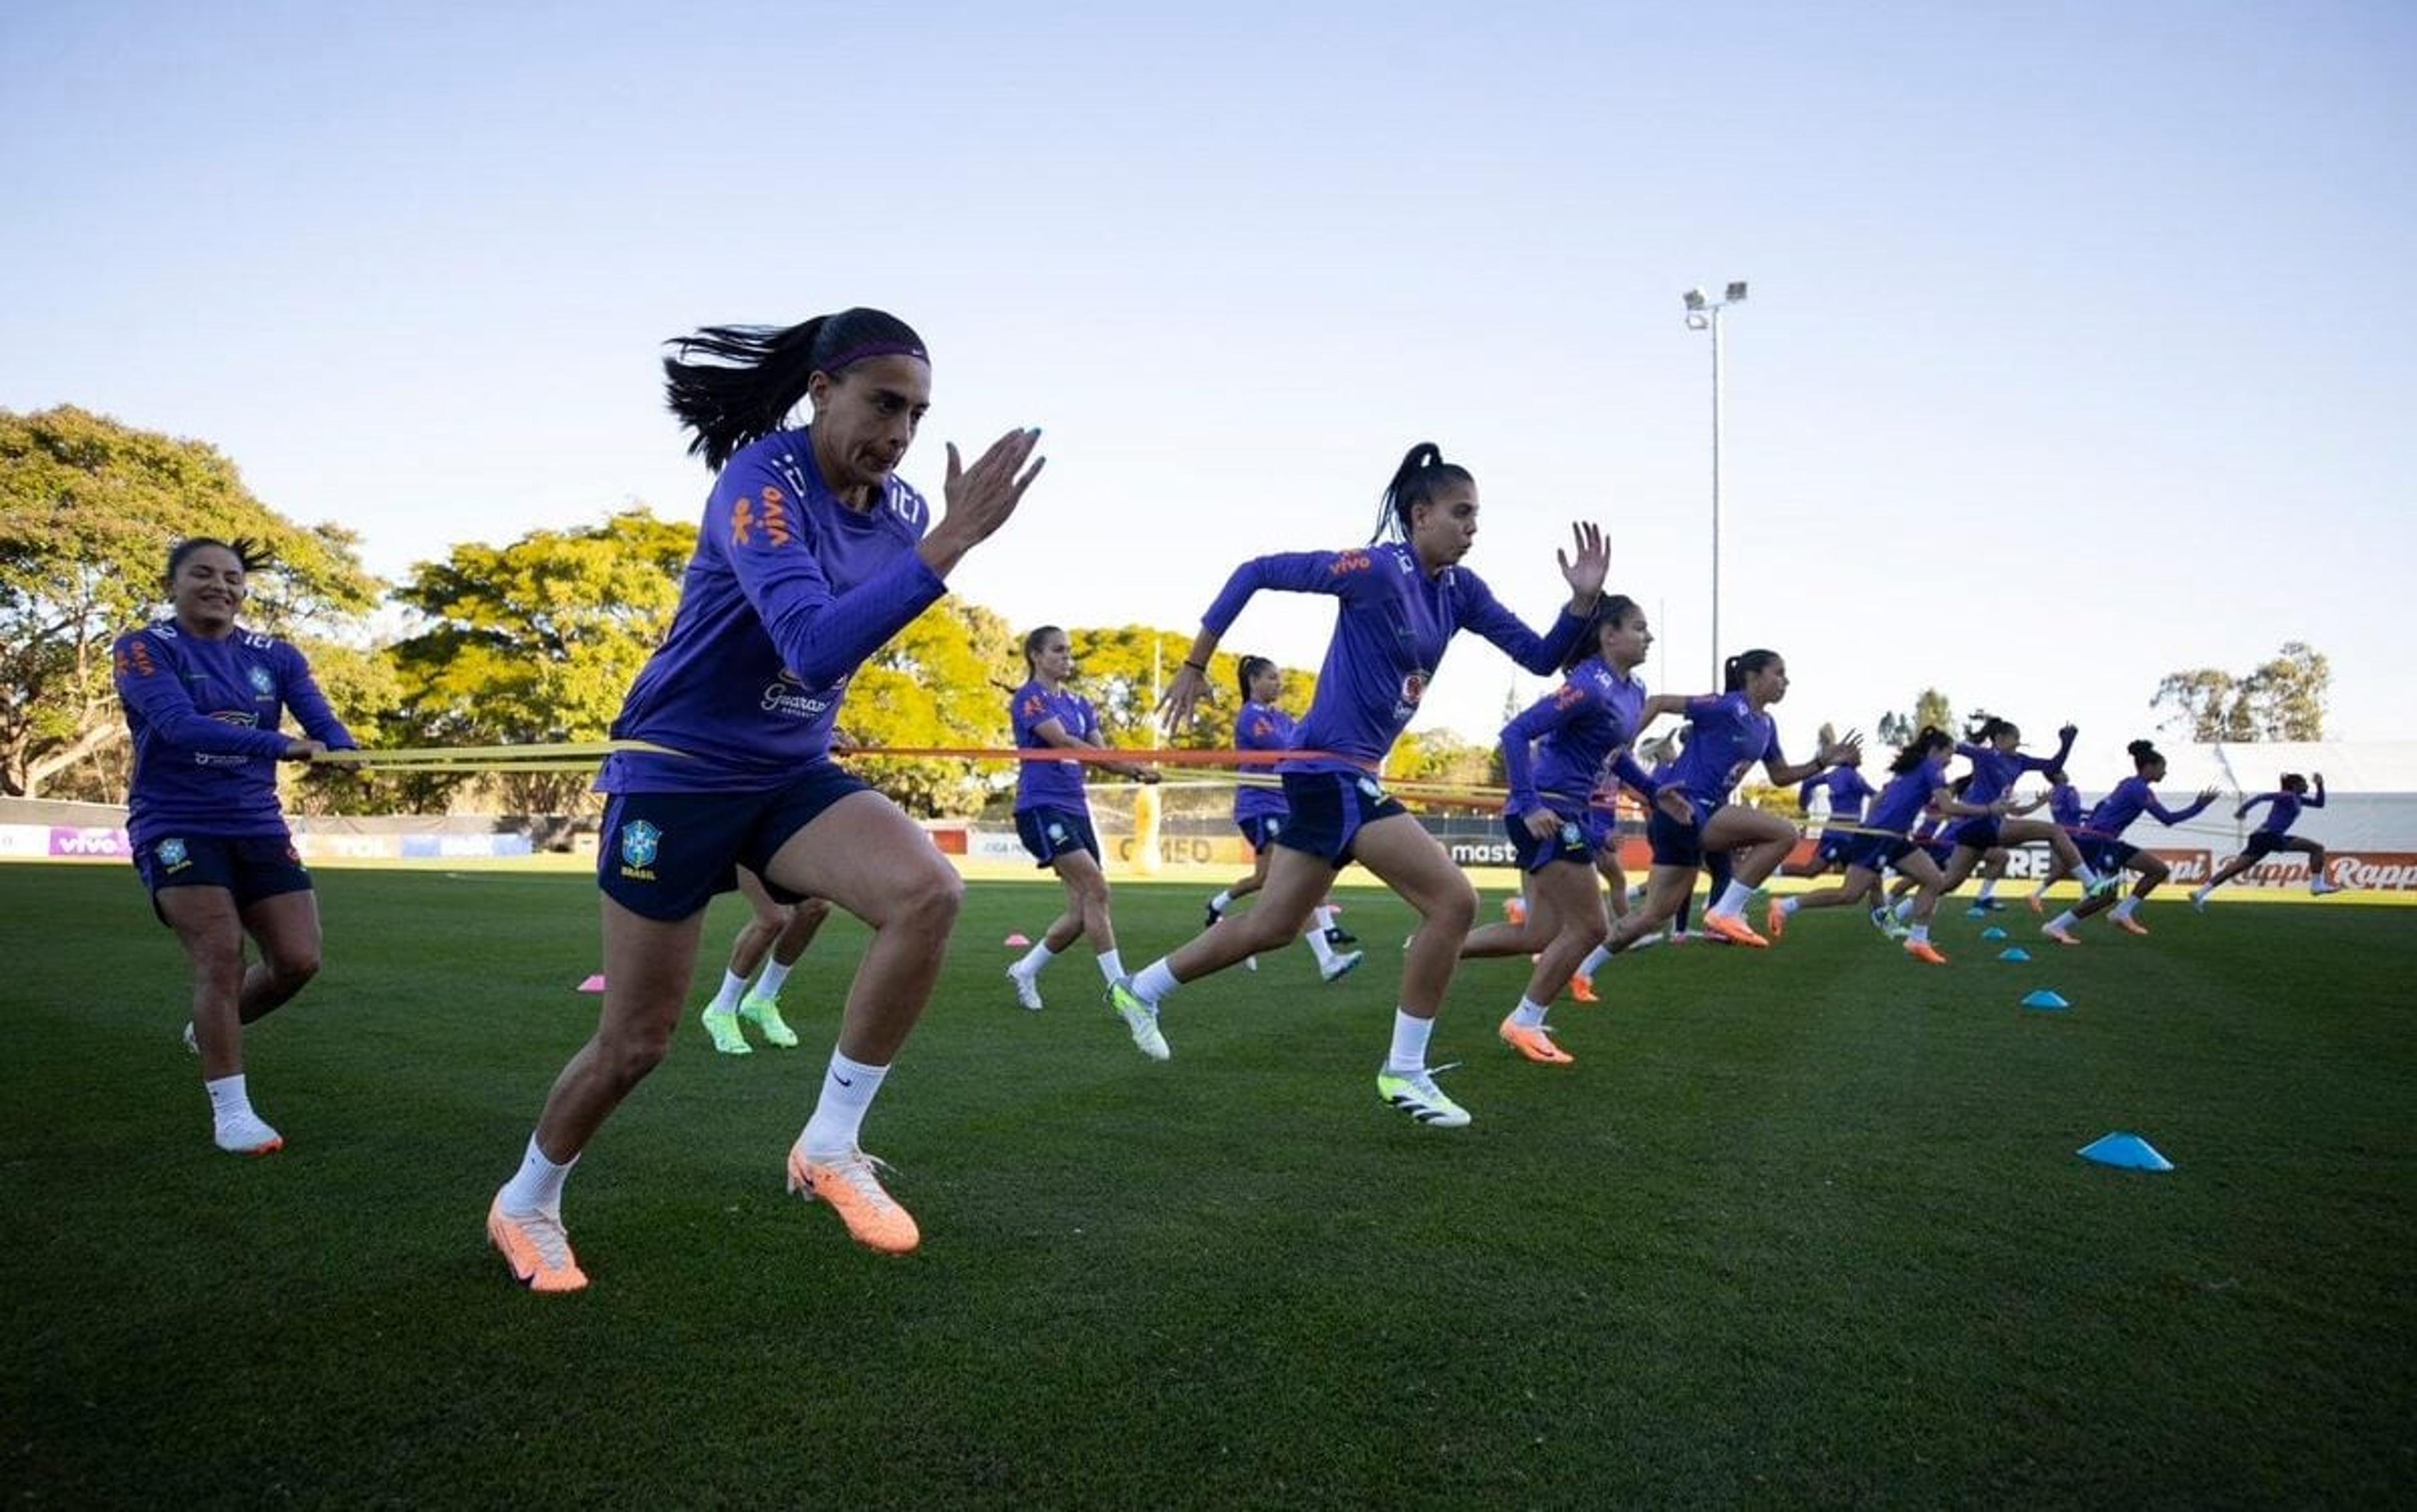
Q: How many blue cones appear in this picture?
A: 5